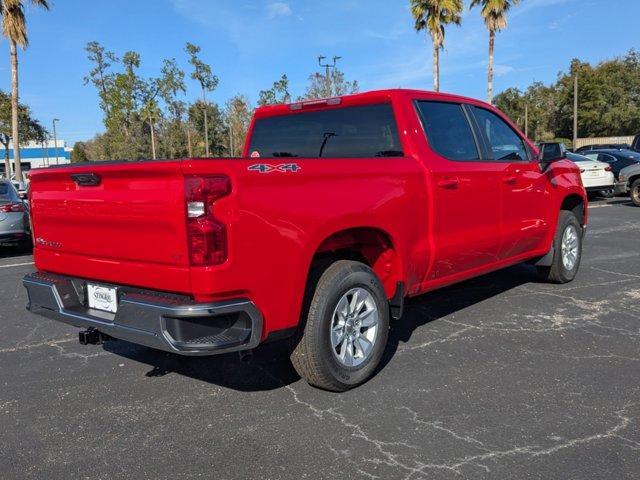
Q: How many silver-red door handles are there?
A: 2